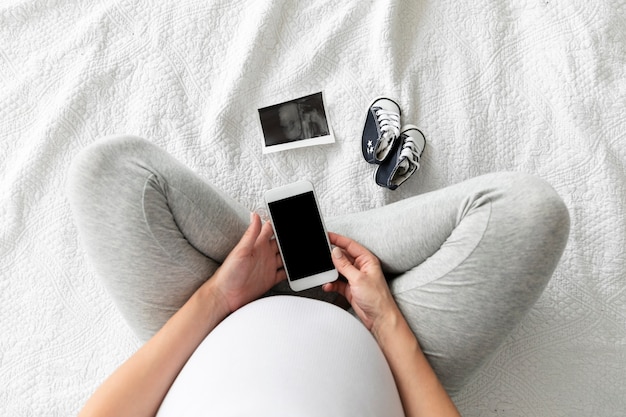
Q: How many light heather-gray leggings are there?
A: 1